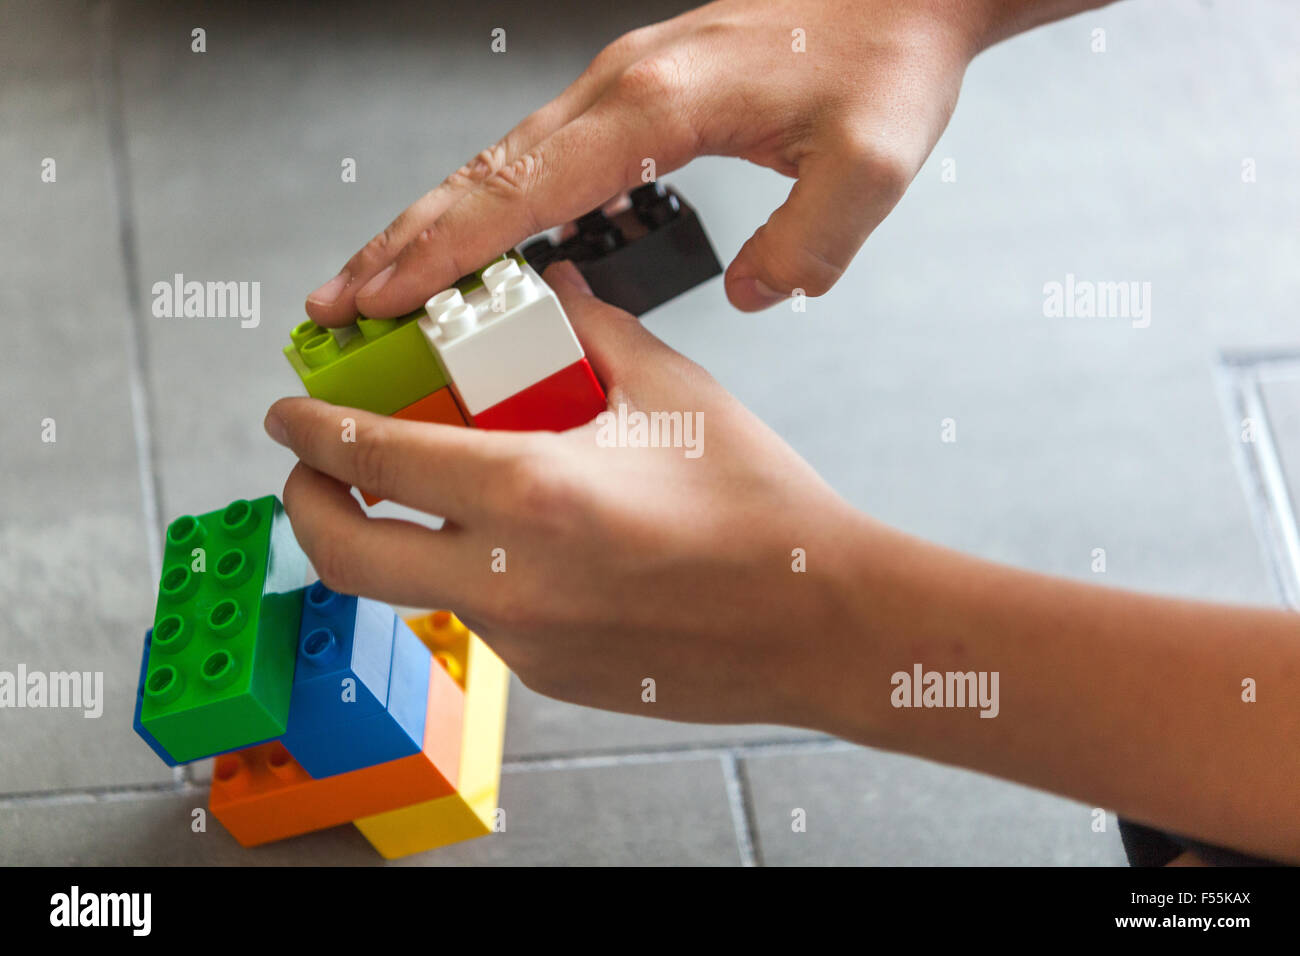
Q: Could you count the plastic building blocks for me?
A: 10